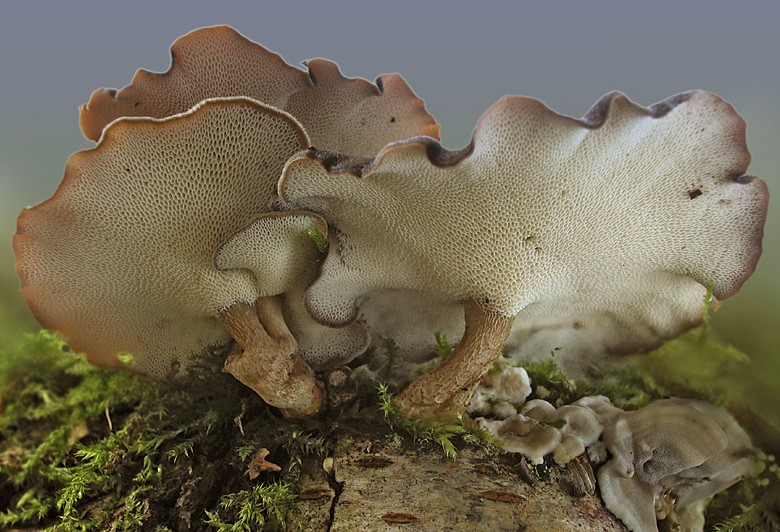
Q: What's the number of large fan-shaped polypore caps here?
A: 3